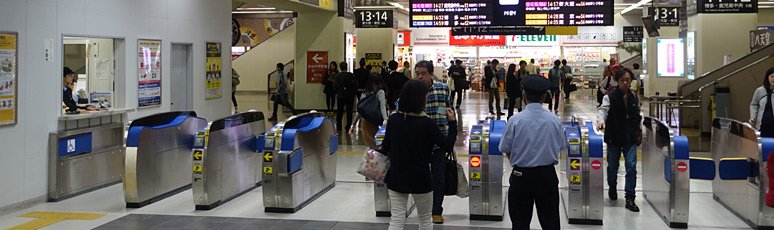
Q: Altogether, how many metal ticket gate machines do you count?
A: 8